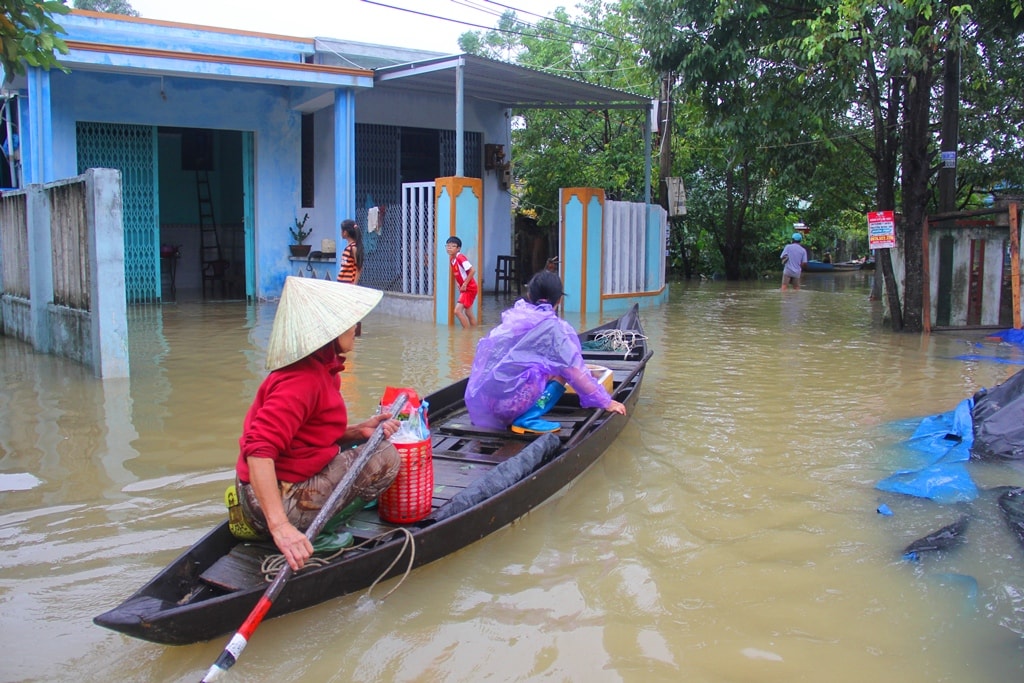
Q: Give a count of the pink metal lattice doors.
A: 0